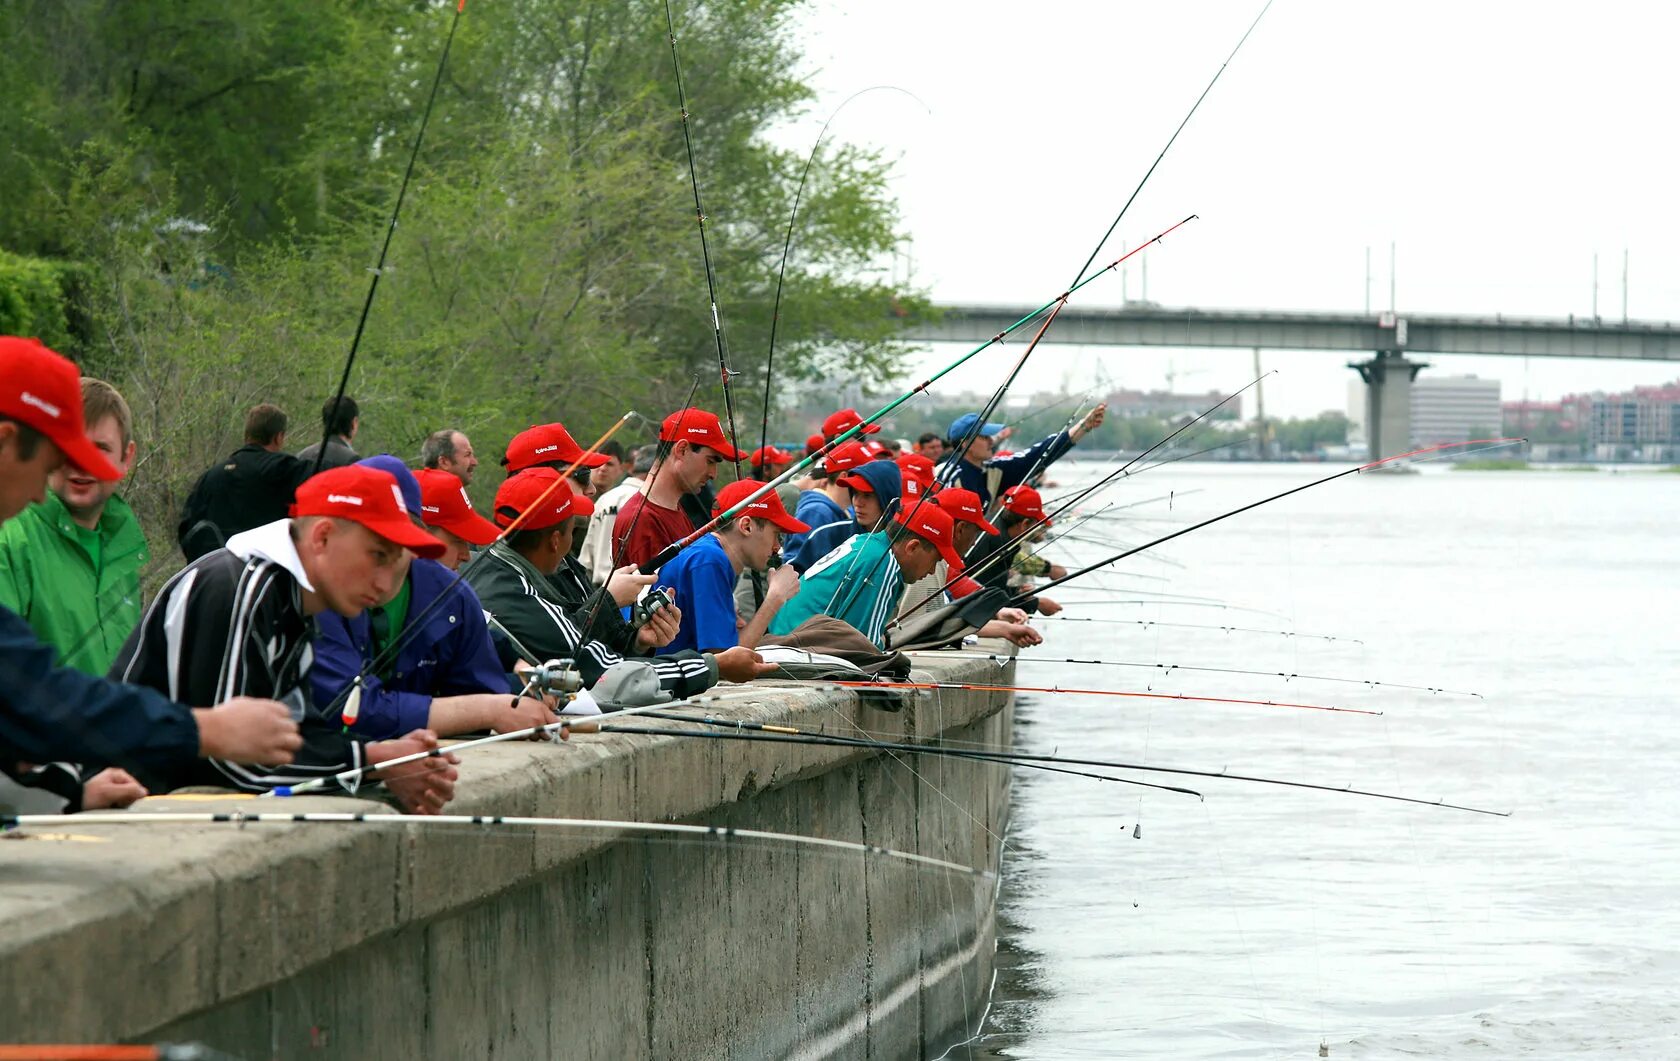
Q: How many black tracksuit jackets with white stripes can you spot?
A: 2